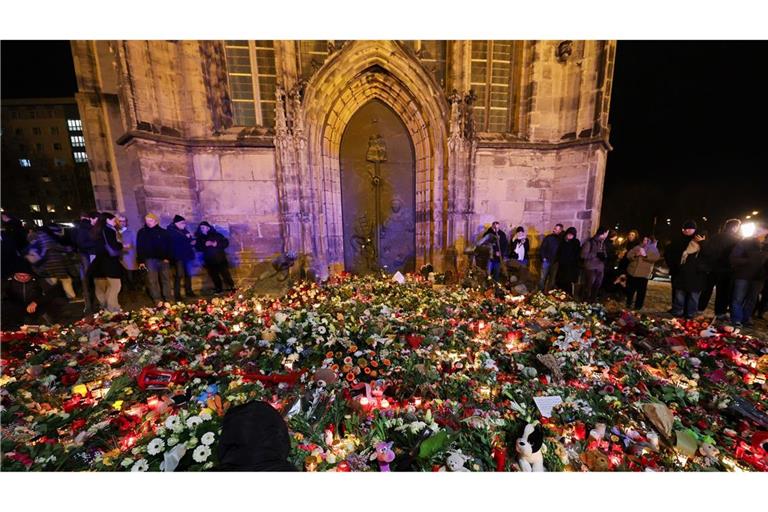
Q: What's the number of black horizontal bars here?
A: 0